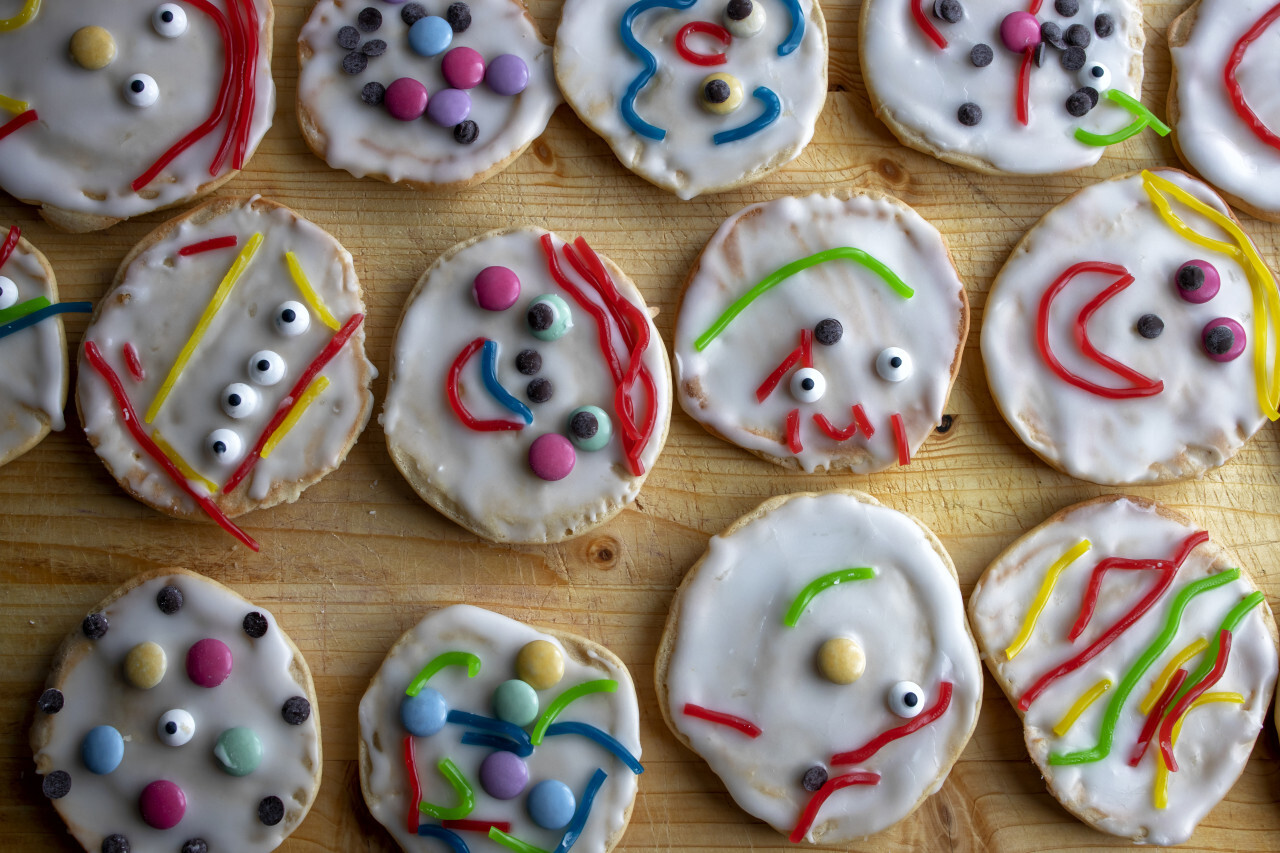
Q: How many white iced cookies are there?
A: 14